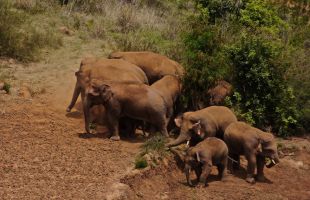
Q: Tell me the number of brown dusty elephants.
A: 8